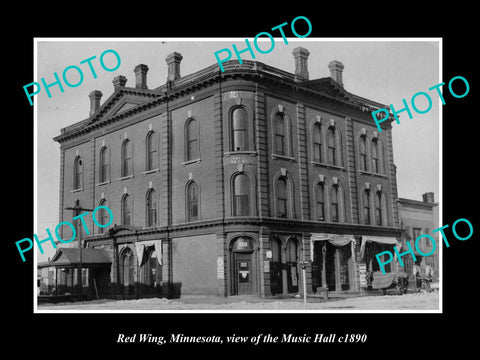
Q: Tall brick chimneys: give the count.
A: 6